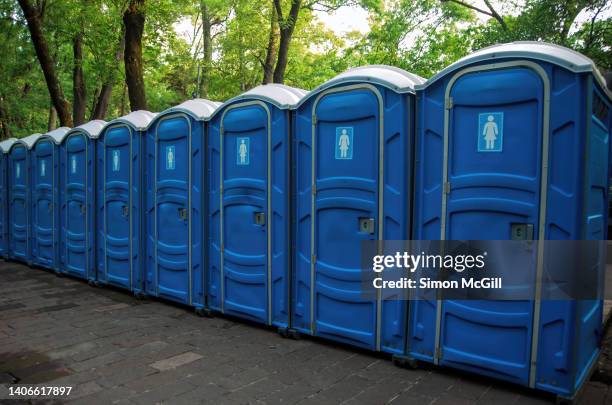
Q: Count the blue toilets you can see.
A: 9